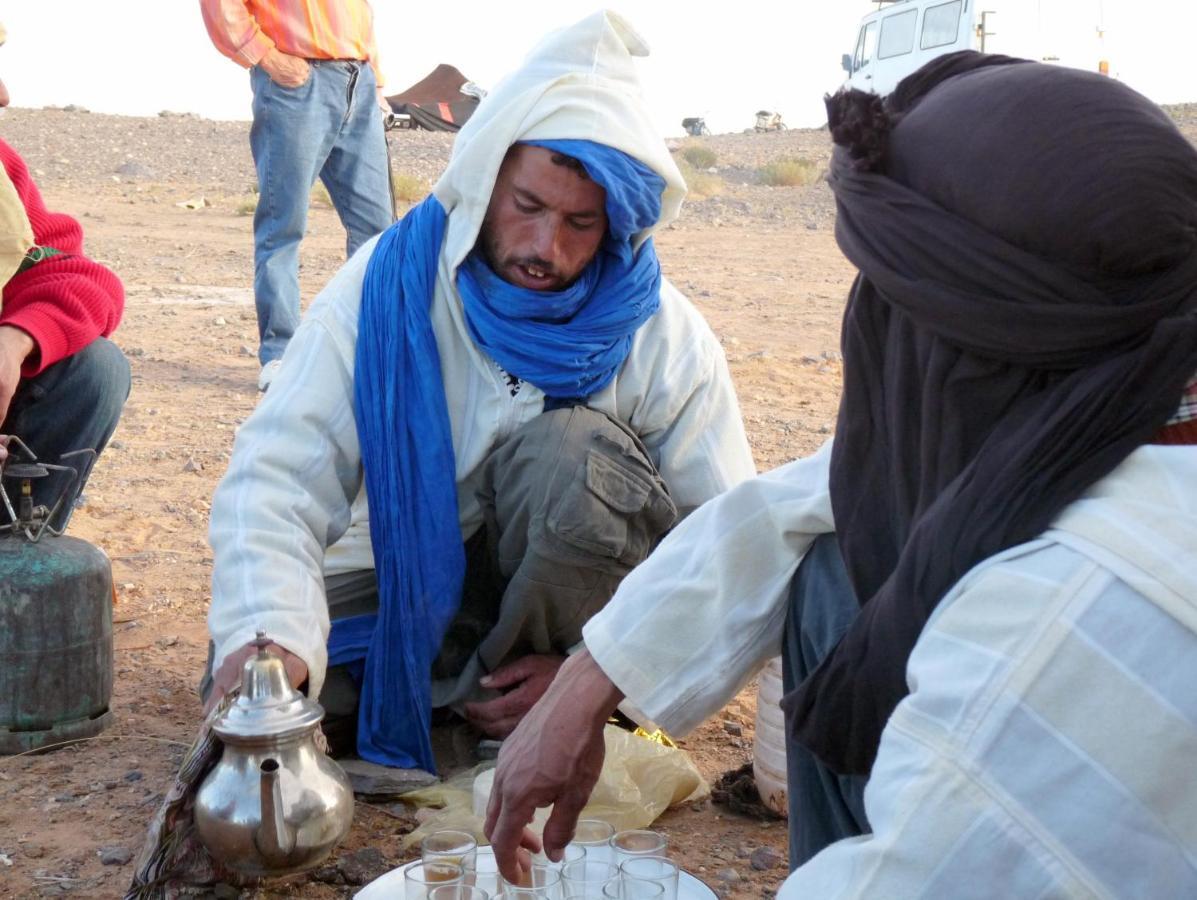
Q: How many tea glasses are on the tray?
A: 13